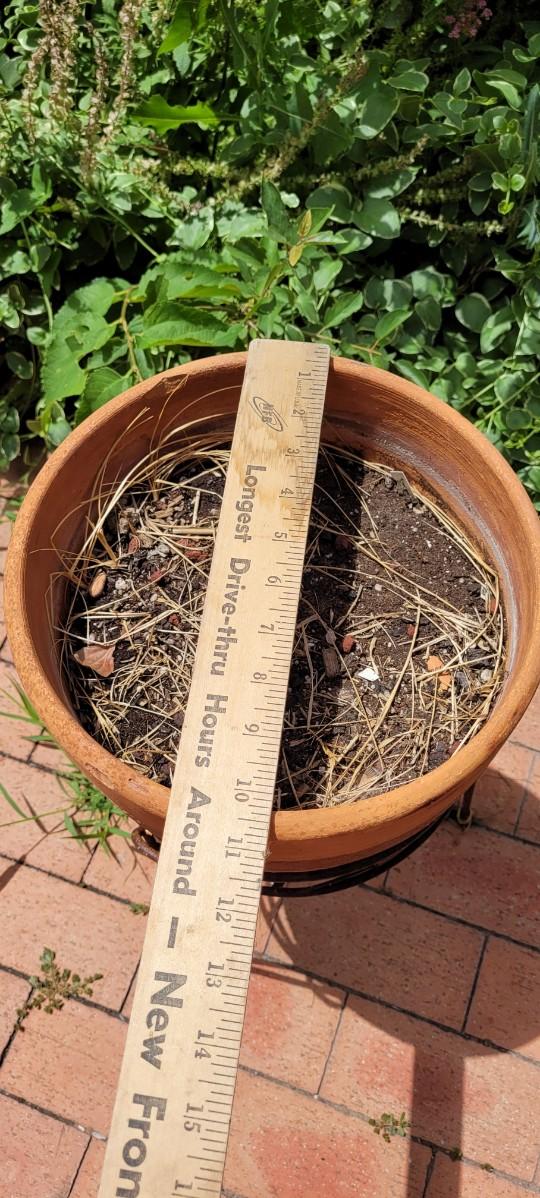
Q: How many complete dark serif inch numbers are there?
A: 15